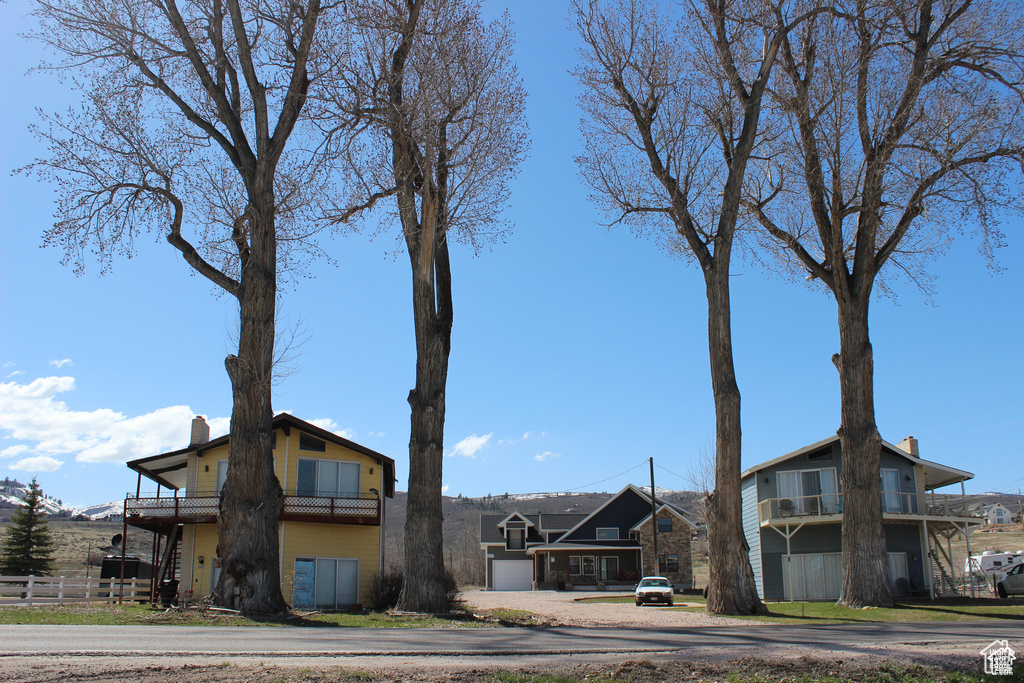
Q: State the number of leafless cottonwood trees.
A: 4